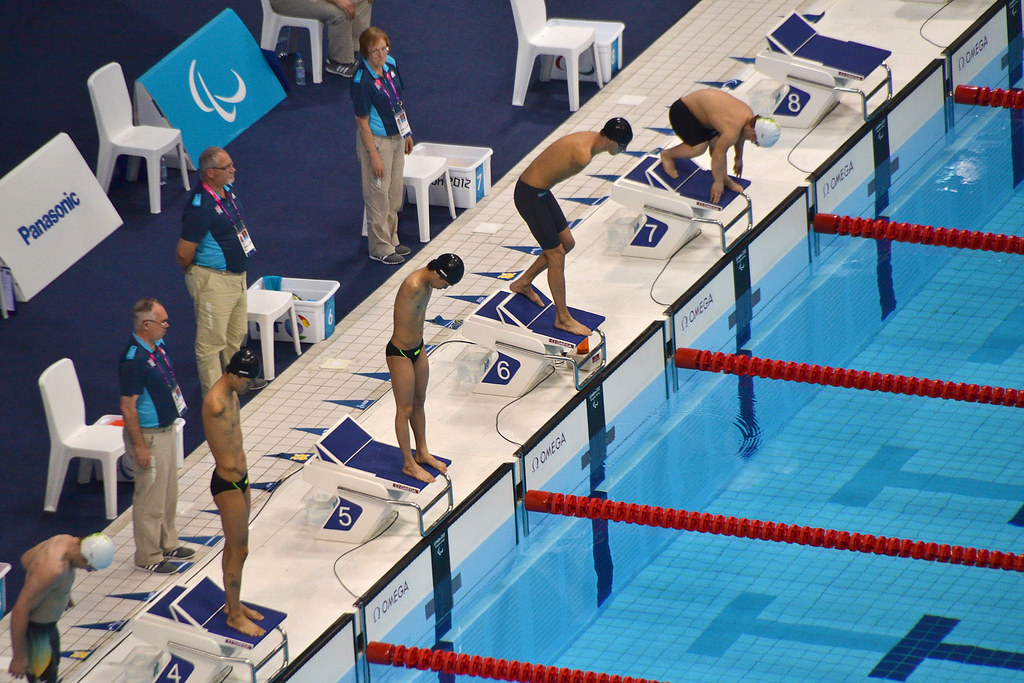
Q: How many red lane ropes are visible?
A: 5